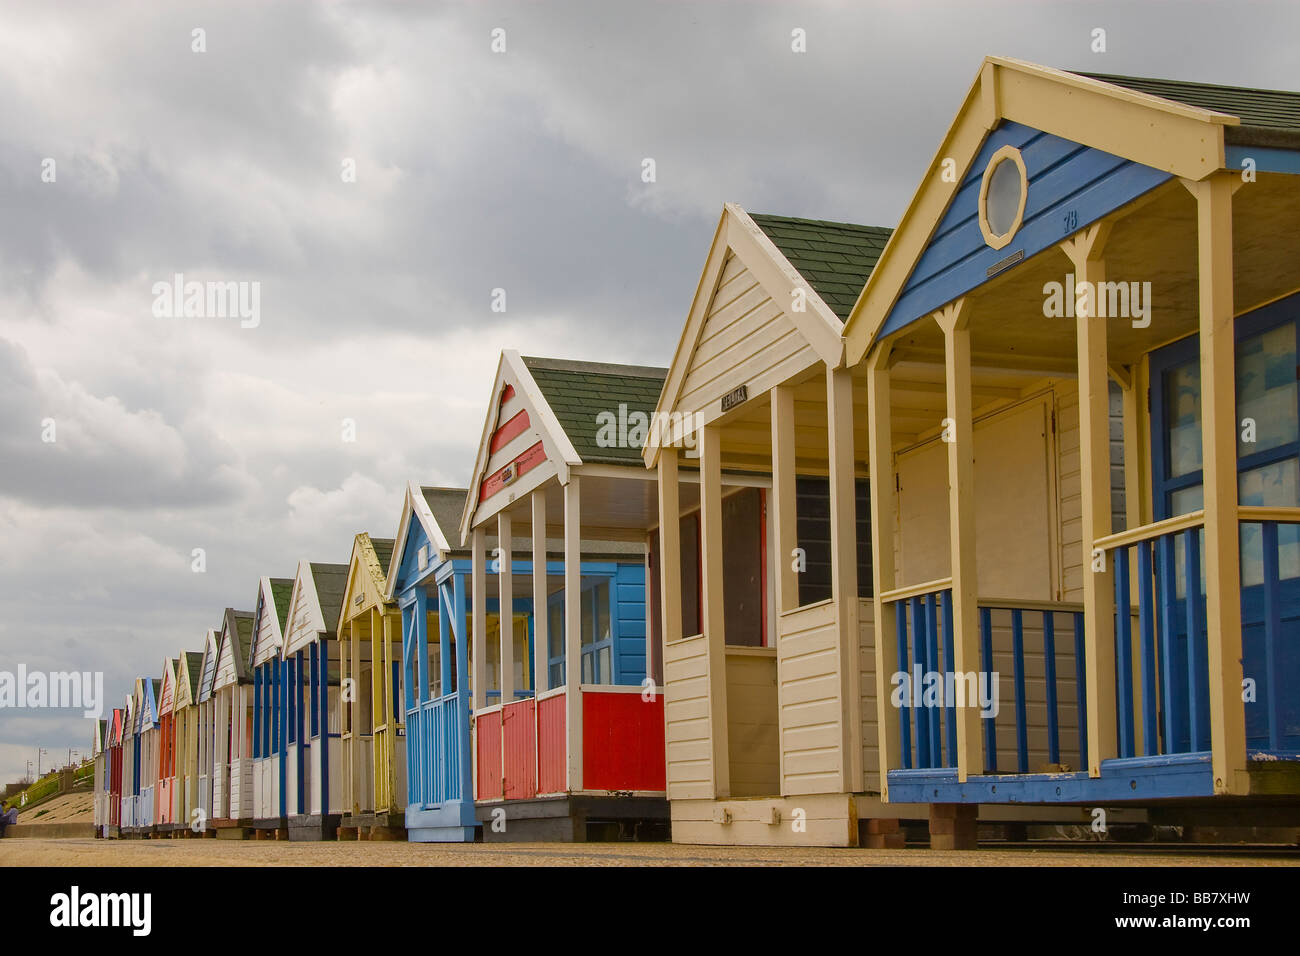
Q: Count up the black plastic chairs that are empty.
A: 0